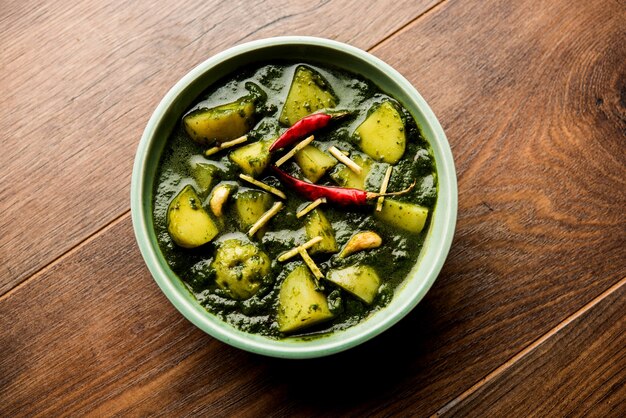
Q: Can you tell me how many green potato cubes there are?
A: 14